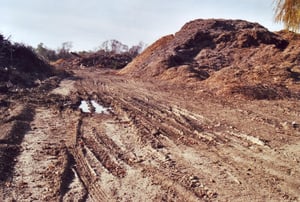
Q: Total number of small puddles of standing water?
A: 2